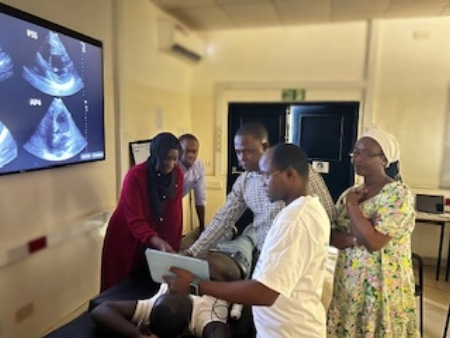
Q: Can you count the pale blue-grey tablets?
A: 1